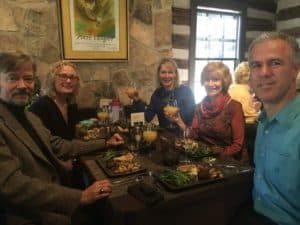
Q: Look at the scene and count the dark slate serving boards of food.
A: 4